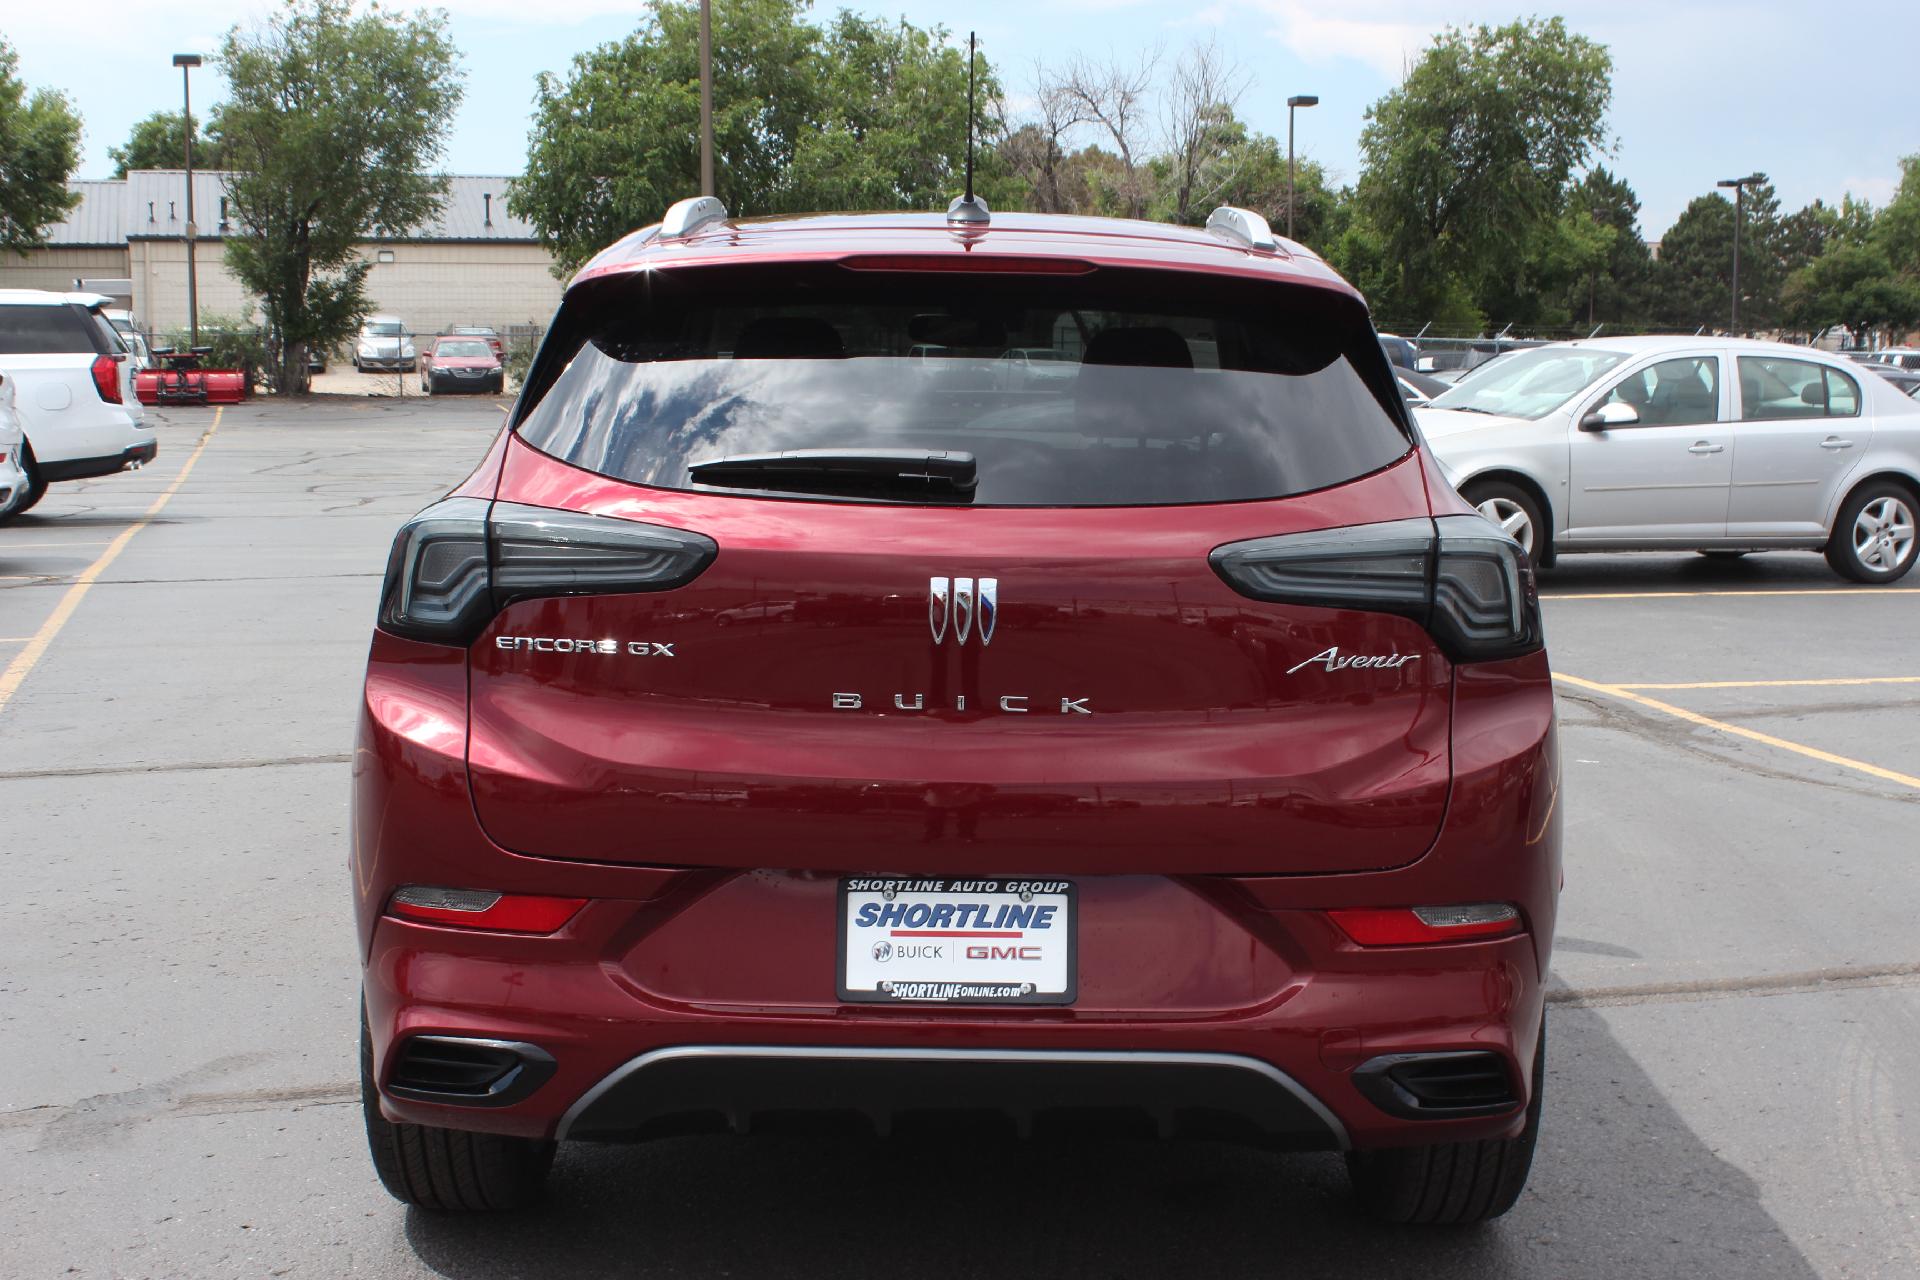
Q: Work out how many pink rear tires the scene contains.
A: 0